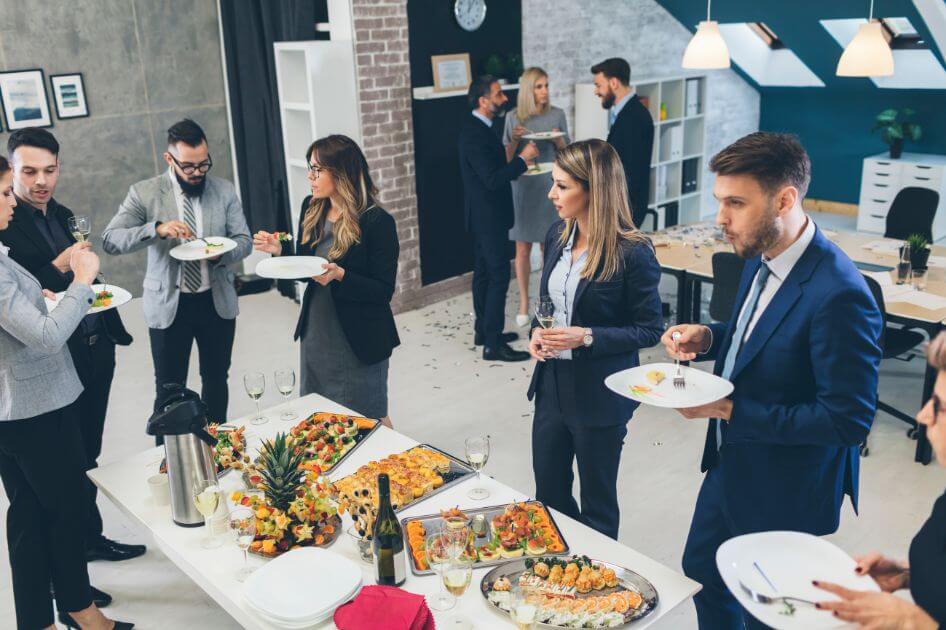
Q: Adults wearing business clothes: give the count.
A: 10